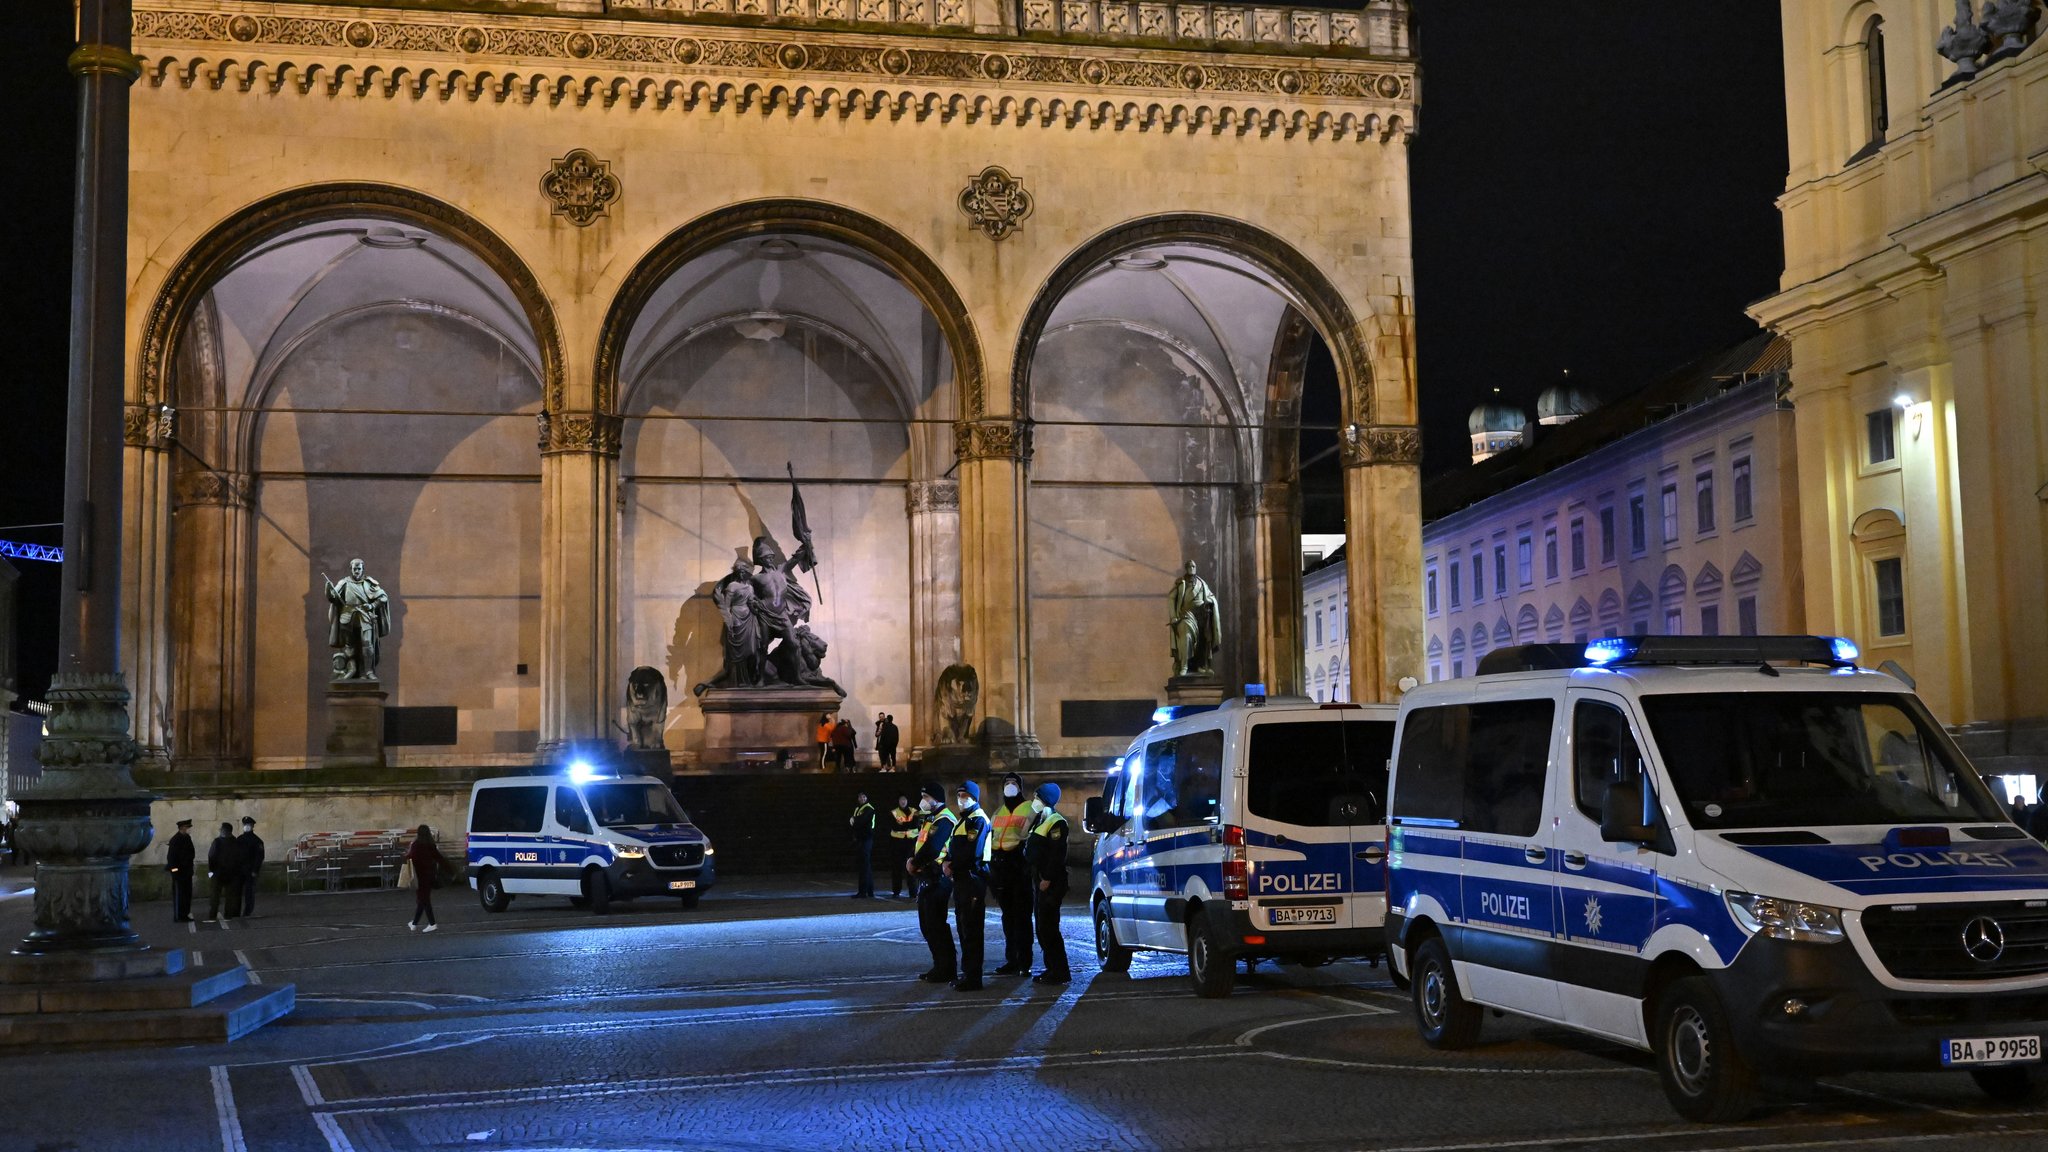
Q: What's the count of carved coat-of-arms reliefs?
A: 2